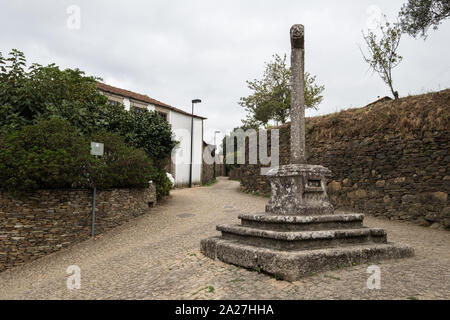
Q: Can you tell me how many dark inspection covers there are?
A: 3